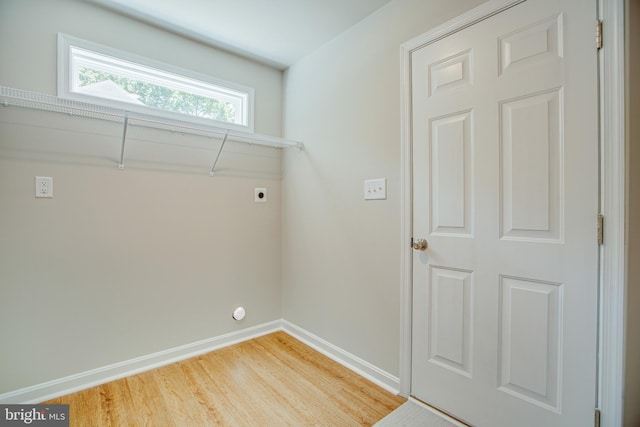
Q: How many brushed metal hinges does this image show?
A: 3